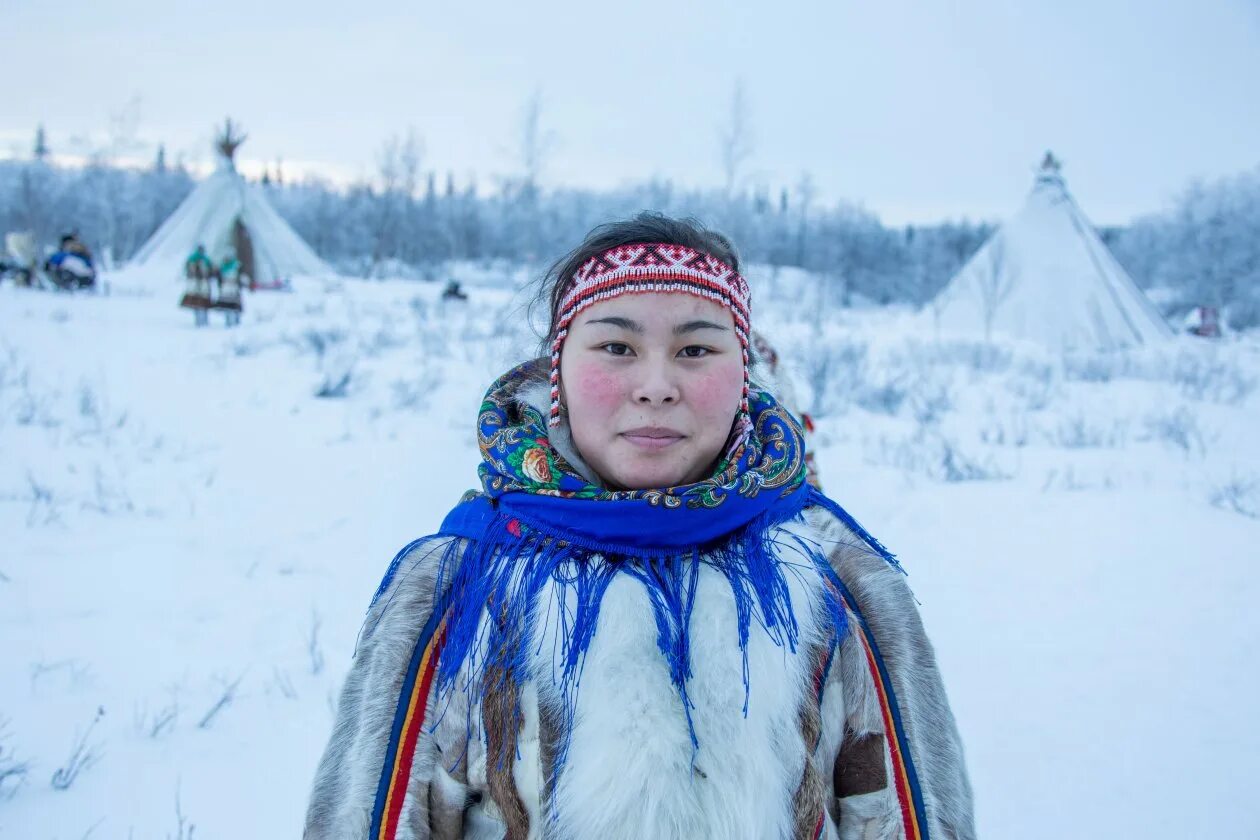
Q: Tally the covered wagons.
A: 0